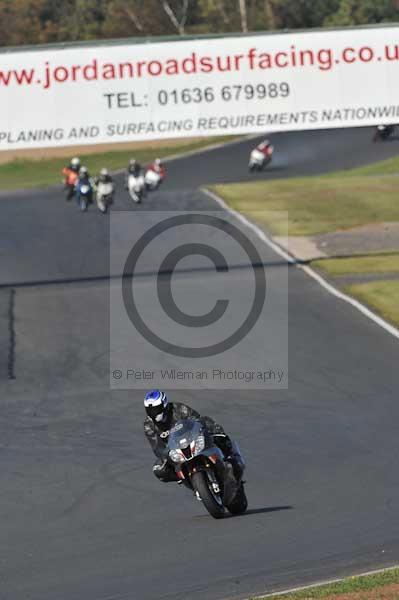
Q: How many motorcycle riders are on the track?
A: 8